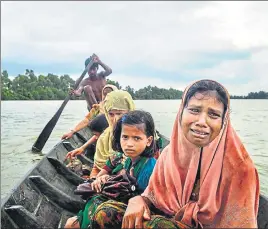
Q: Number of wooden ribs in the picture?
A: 5